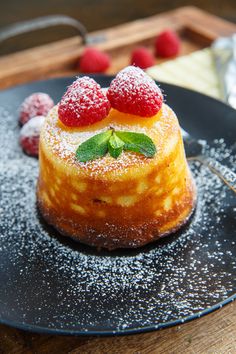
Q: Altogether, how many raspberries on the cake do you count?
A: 2